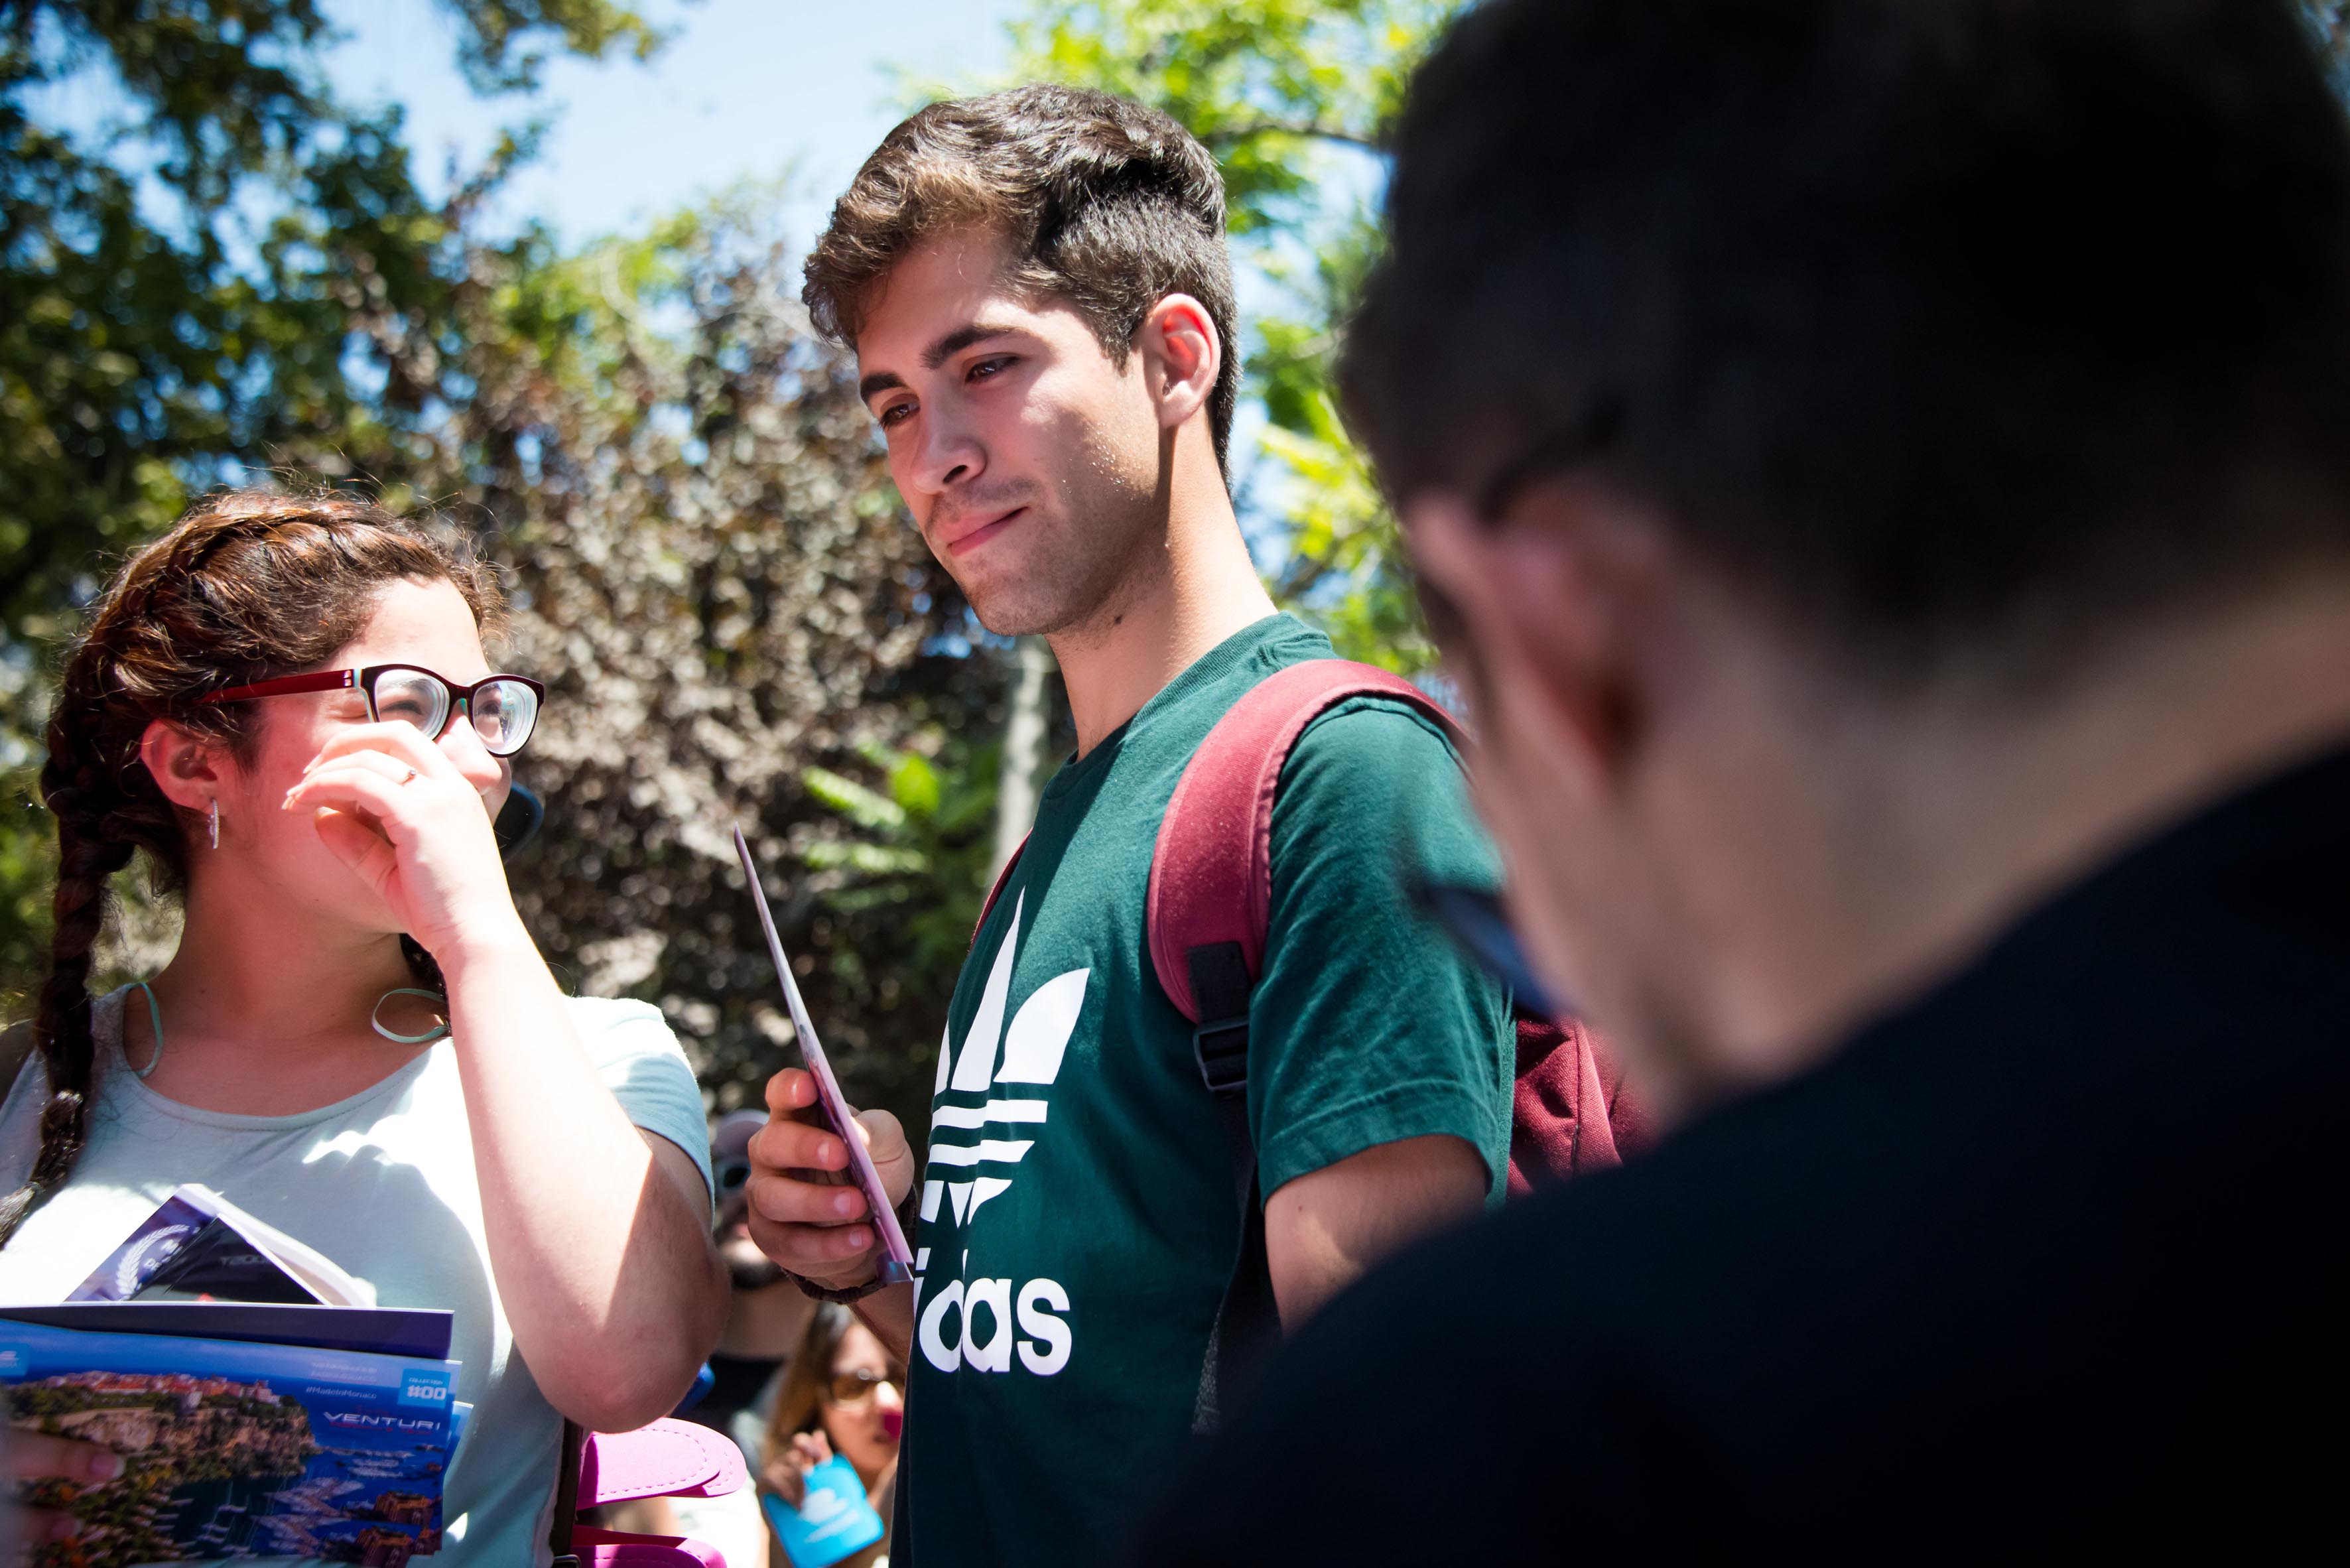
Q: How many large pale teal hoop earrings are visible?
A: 0